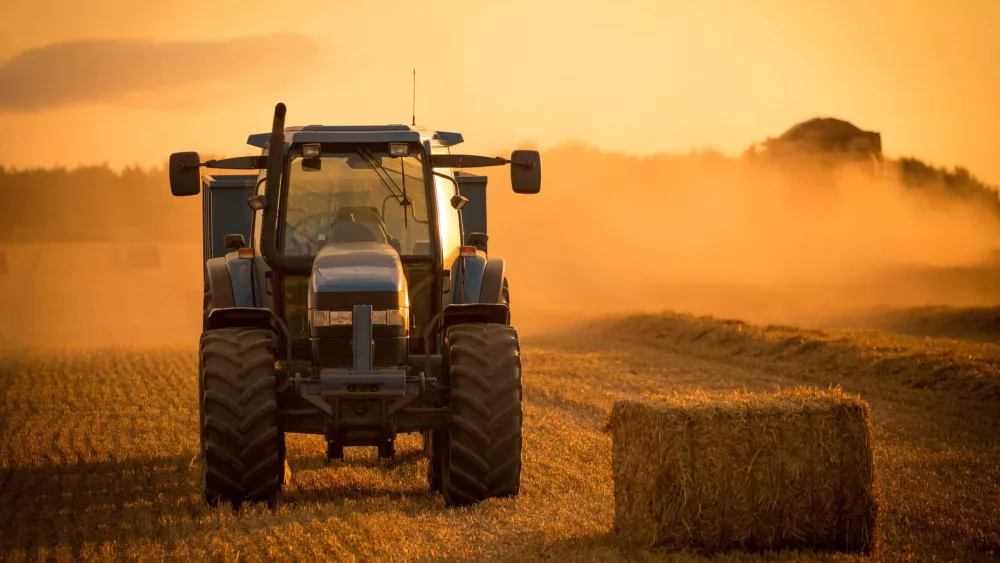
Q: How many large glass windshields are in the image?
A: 1